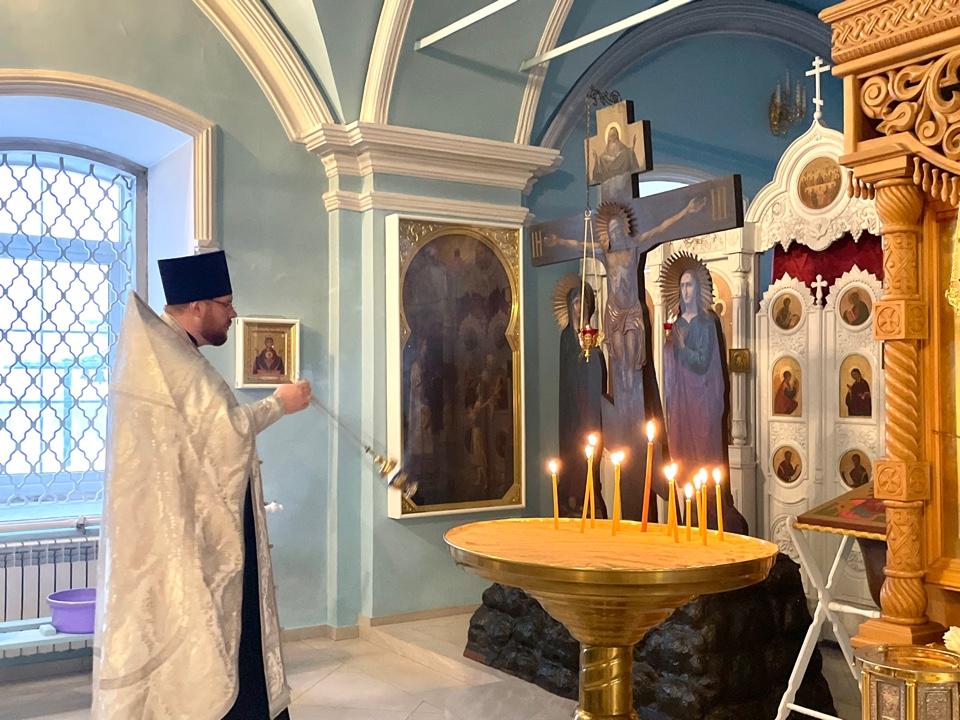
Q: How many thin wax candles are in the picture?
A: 12